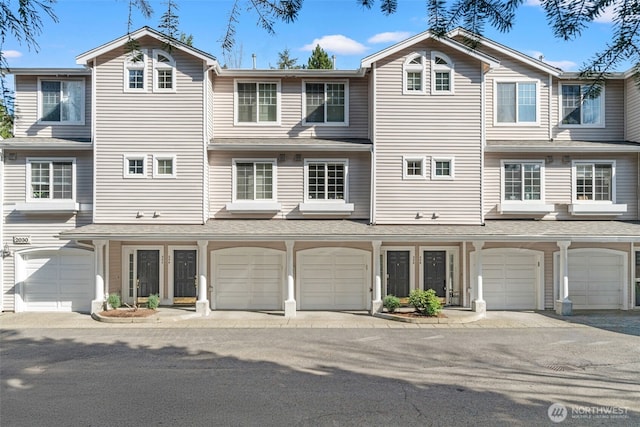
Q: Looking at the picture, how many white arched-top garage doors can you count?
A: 5